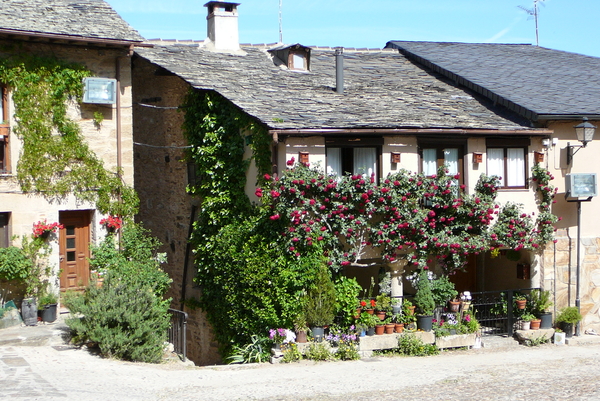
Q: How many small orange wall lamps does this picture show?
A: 4